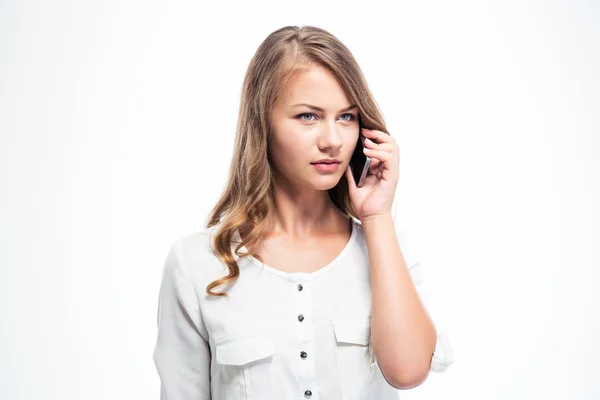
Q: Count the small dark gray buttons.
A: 4